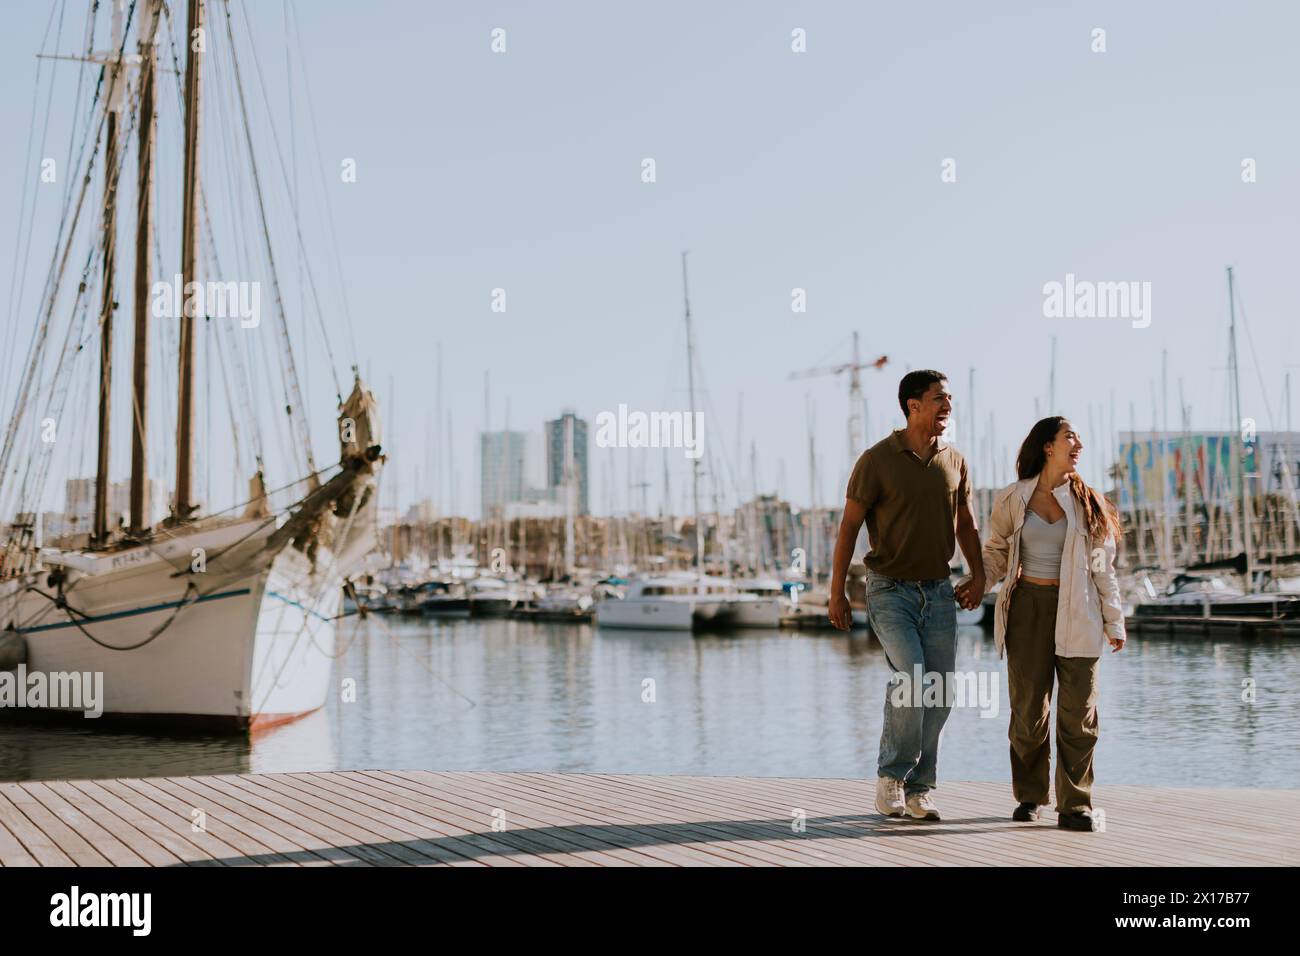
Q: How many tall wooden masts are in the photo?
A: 3